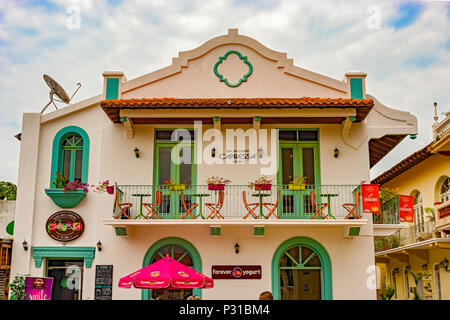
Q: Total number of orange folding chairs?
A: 8